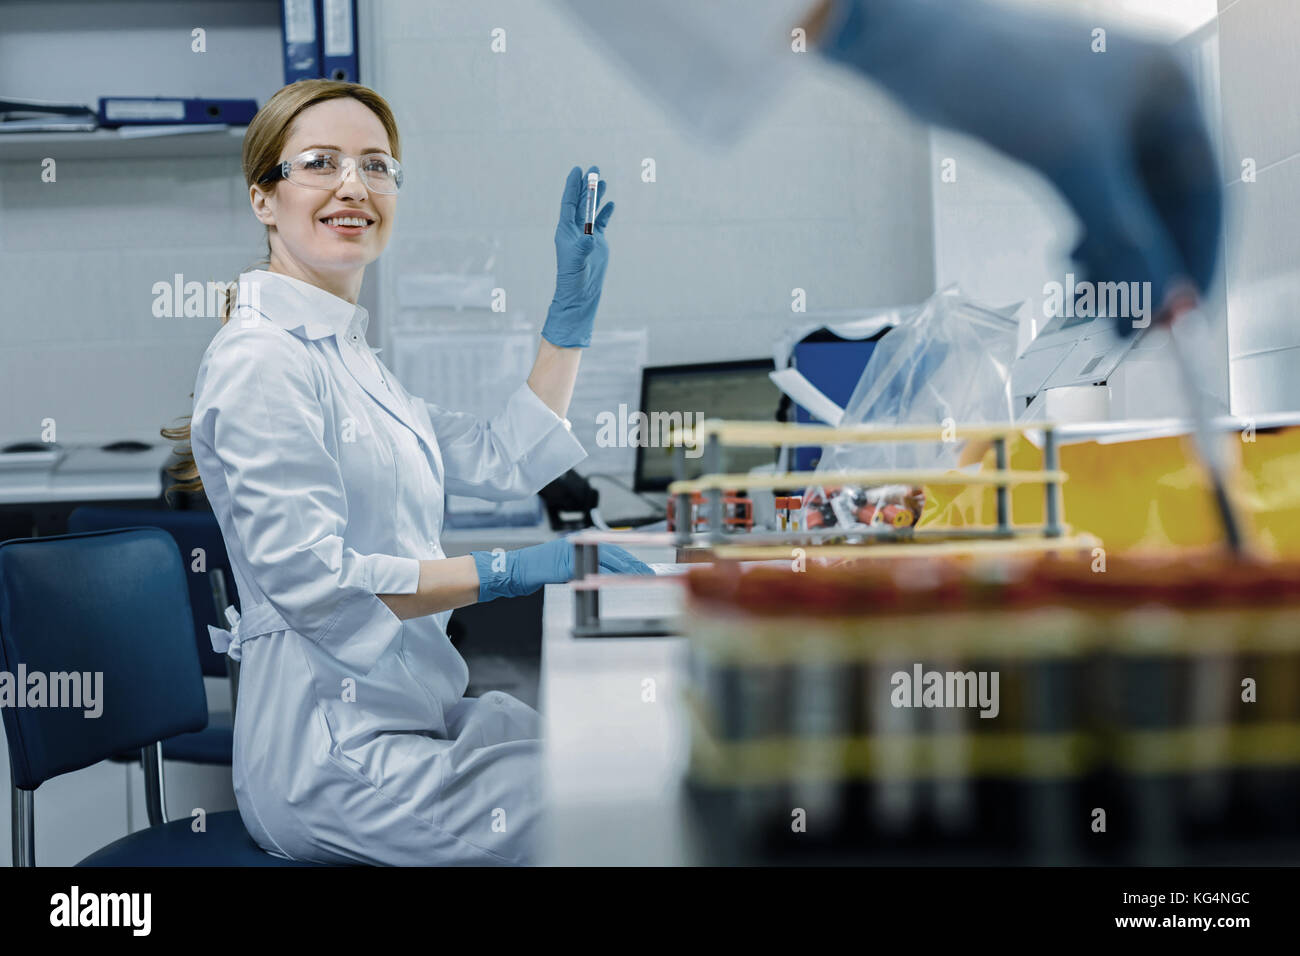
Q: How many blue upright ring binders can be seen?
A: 2